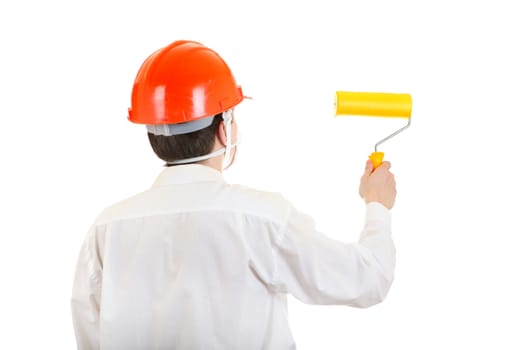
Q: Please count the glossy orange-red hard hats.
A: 1